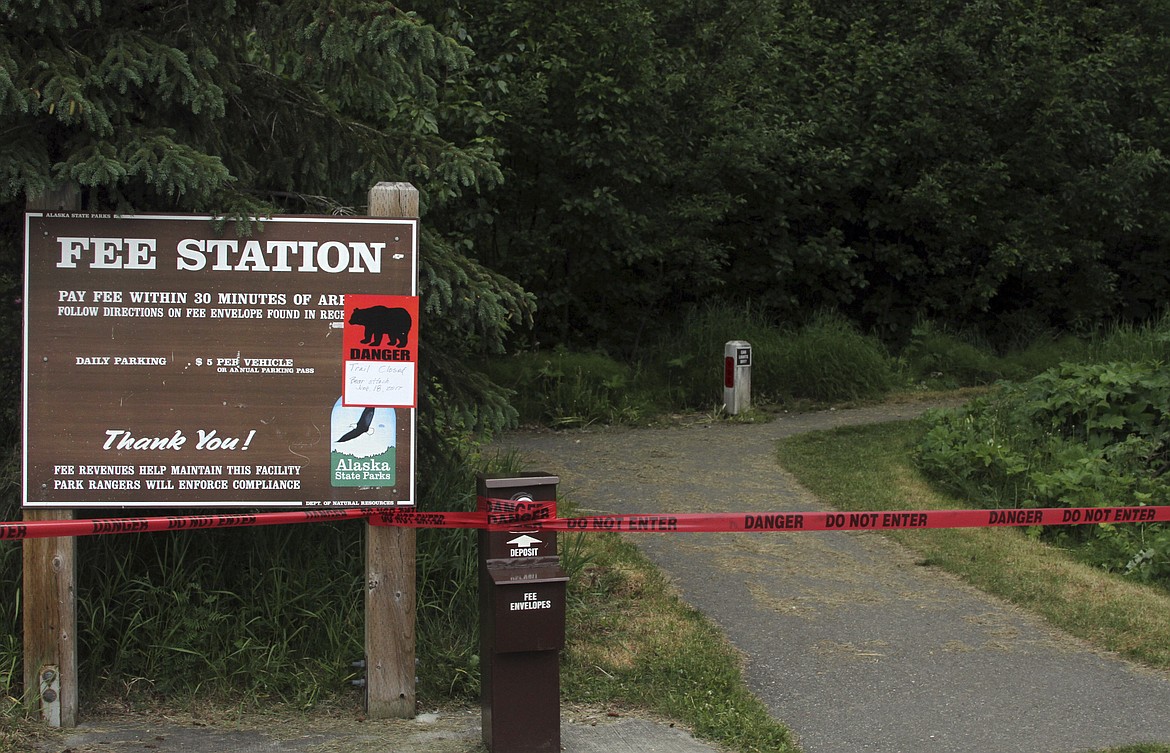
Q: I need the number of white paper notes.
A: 1